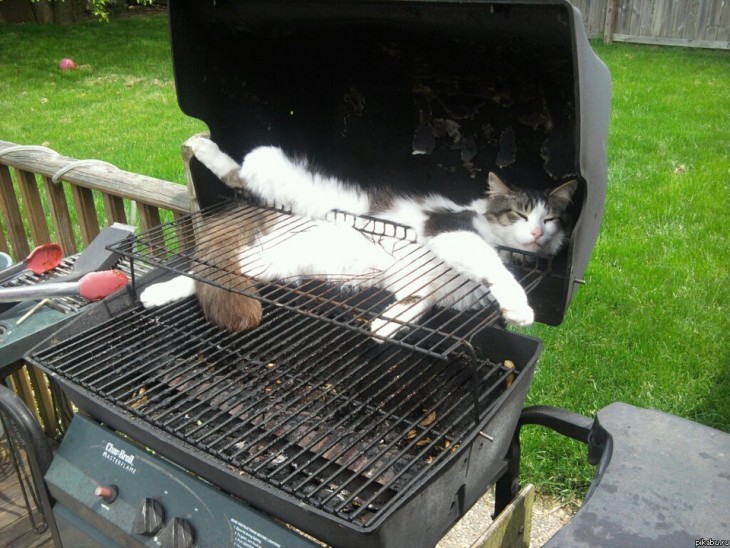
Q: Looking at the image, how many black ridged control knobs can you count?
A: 2